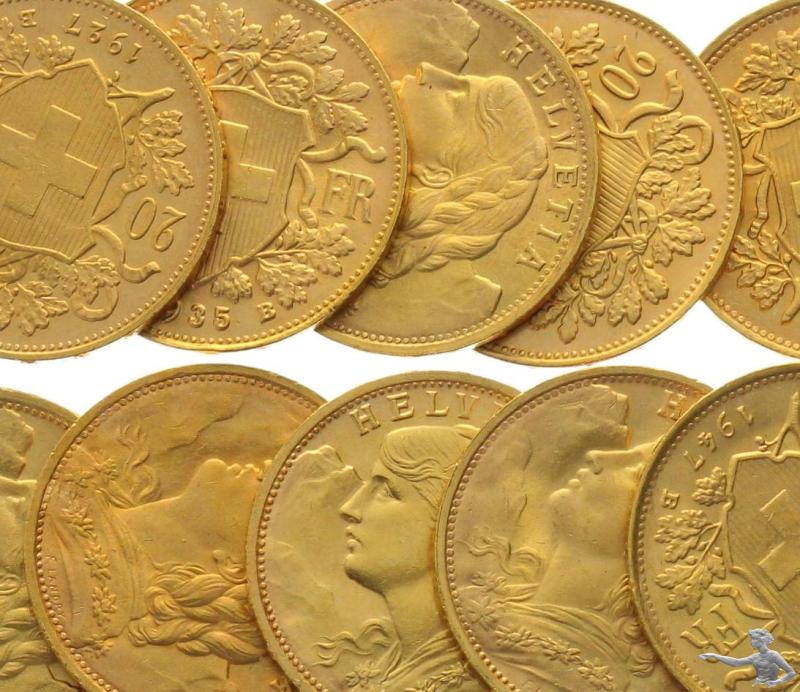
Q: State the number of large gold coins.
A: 10